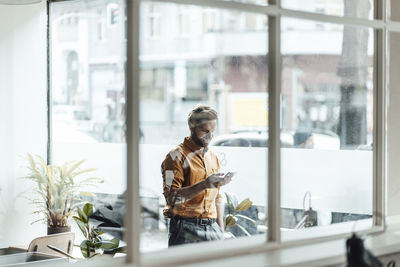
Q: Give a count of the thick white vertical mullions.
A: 3